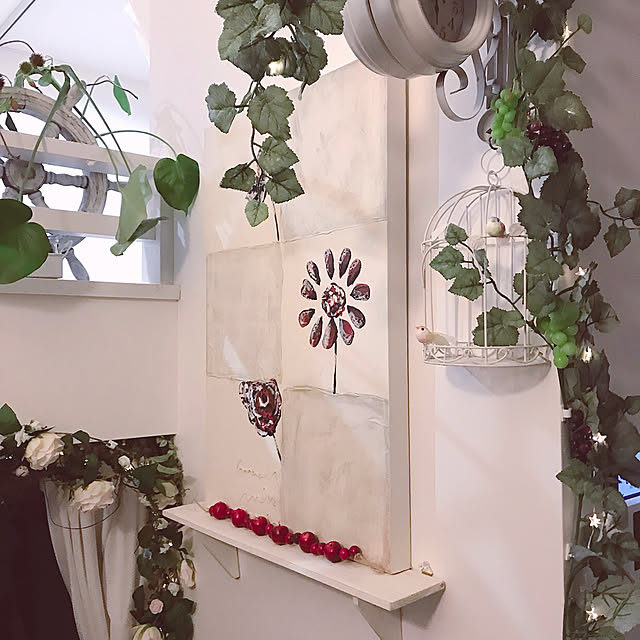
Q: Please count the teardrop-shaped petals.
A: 11